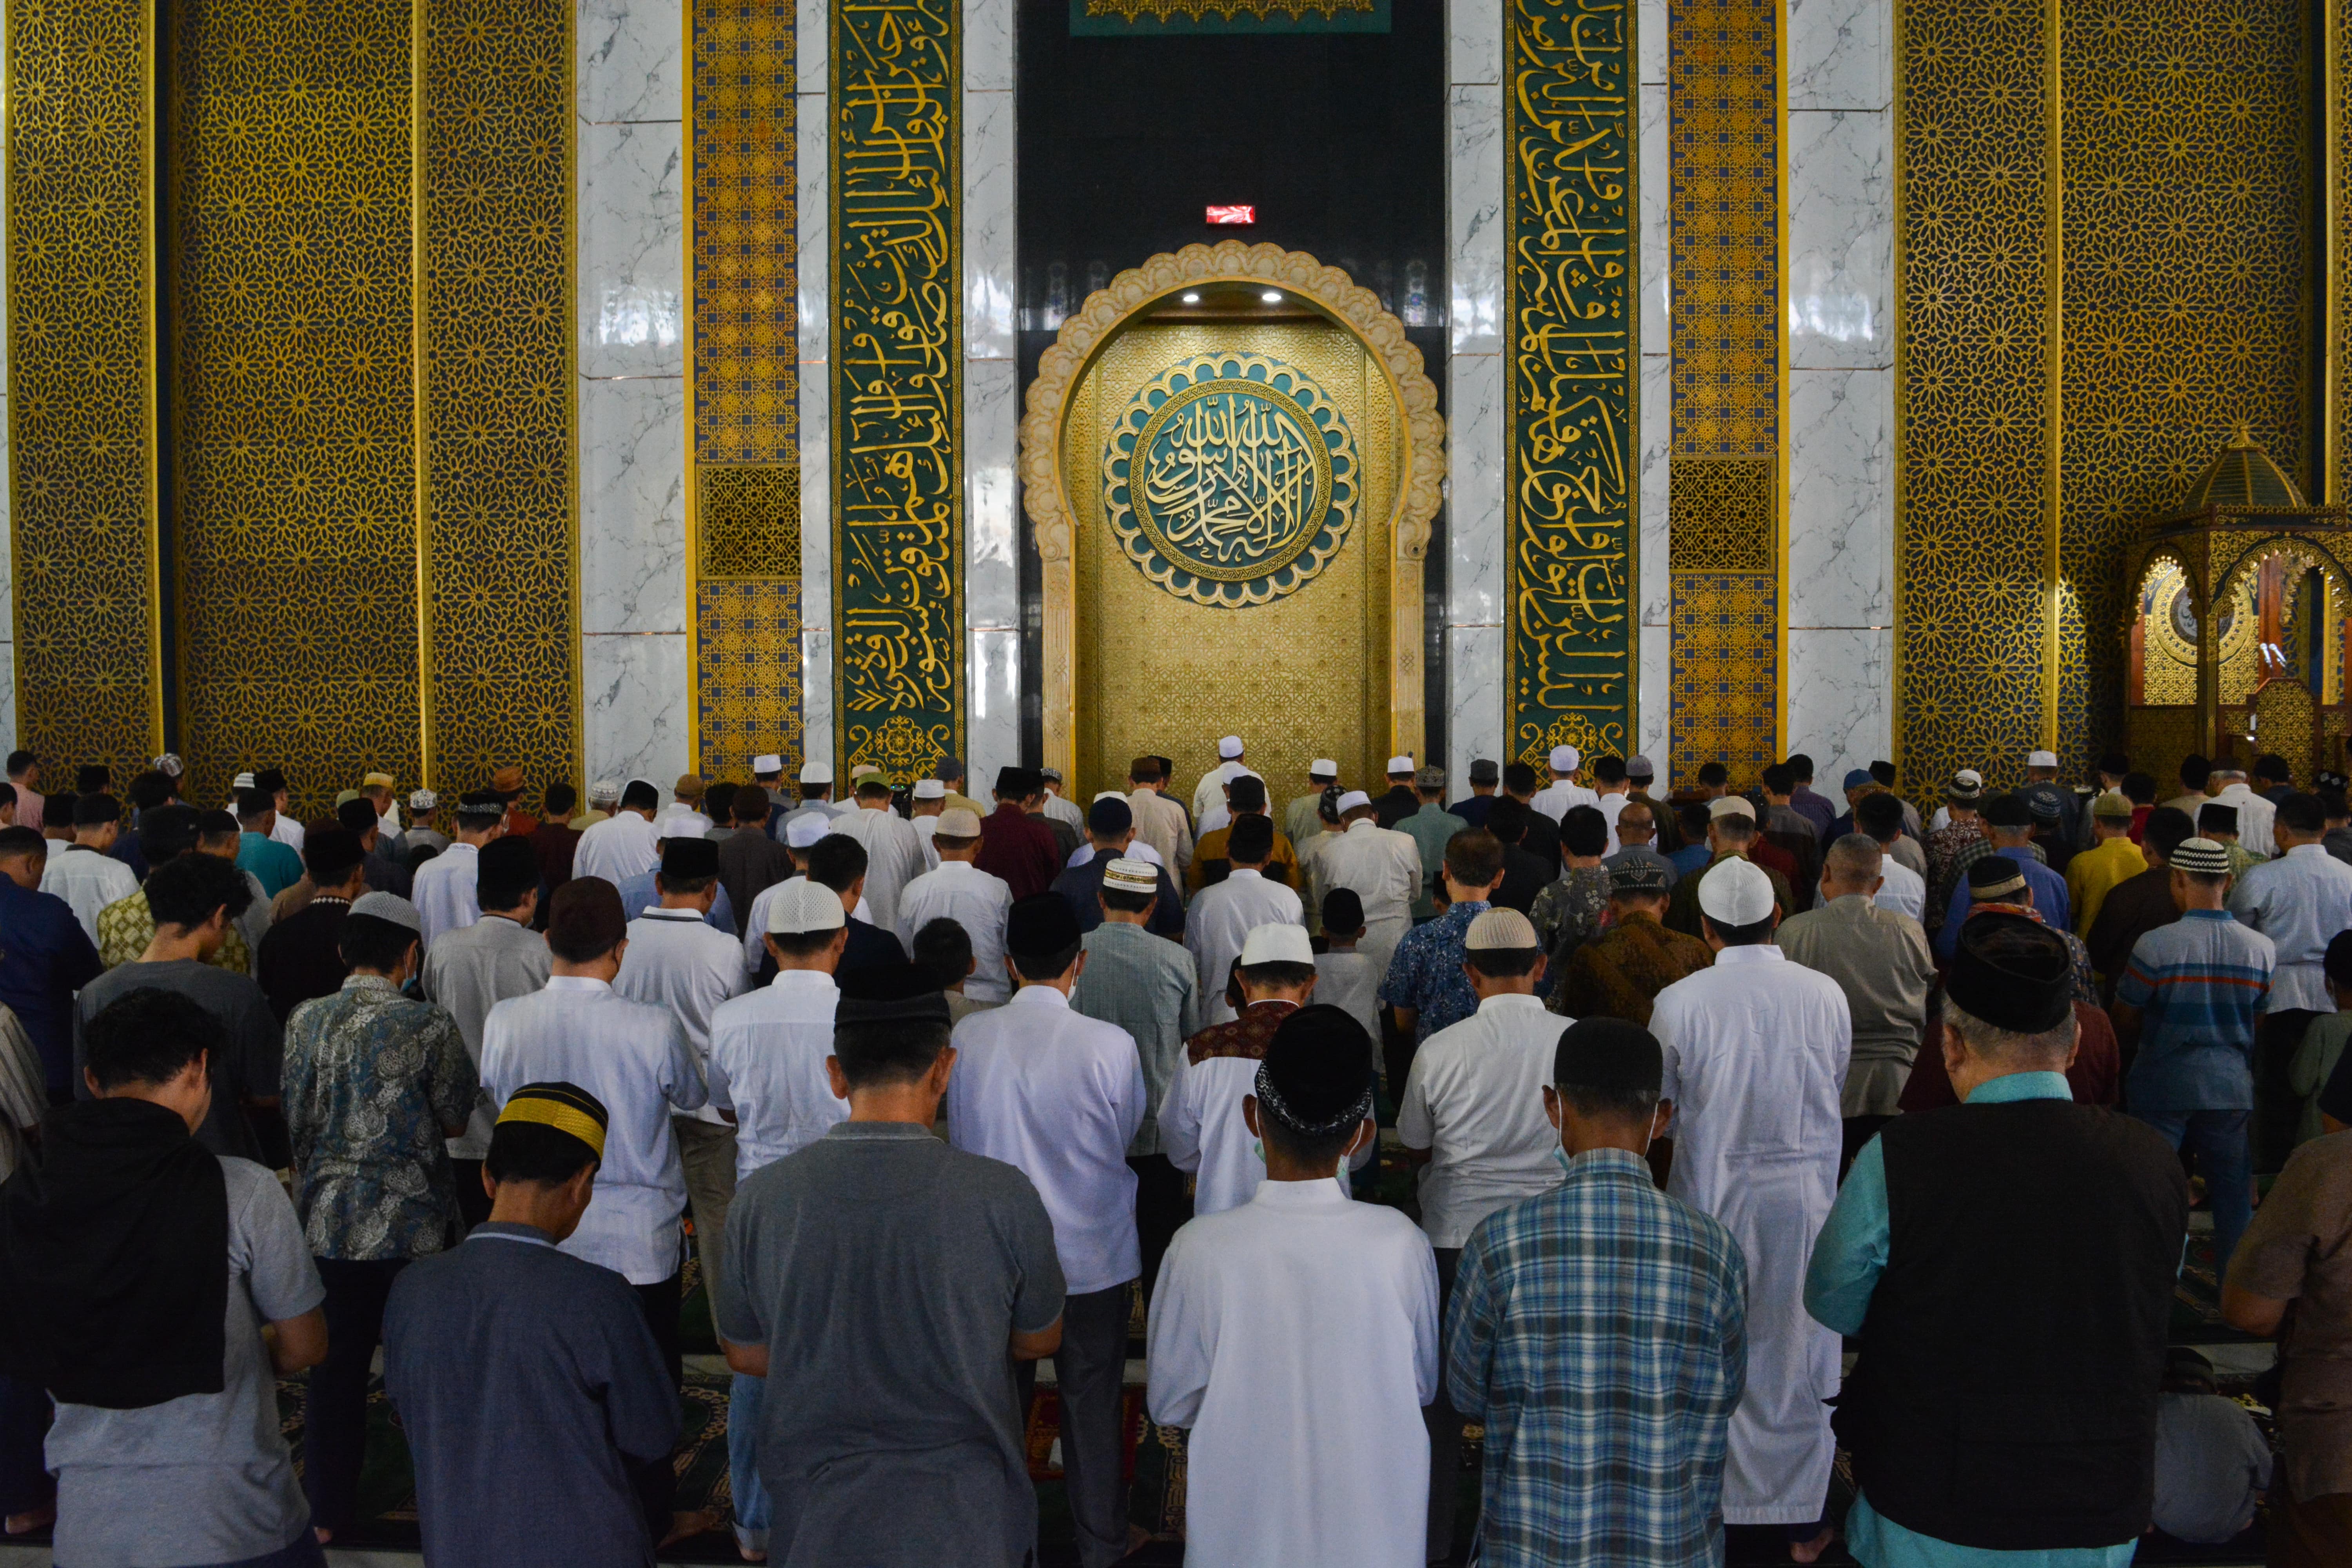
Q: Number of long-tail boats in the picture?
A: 0